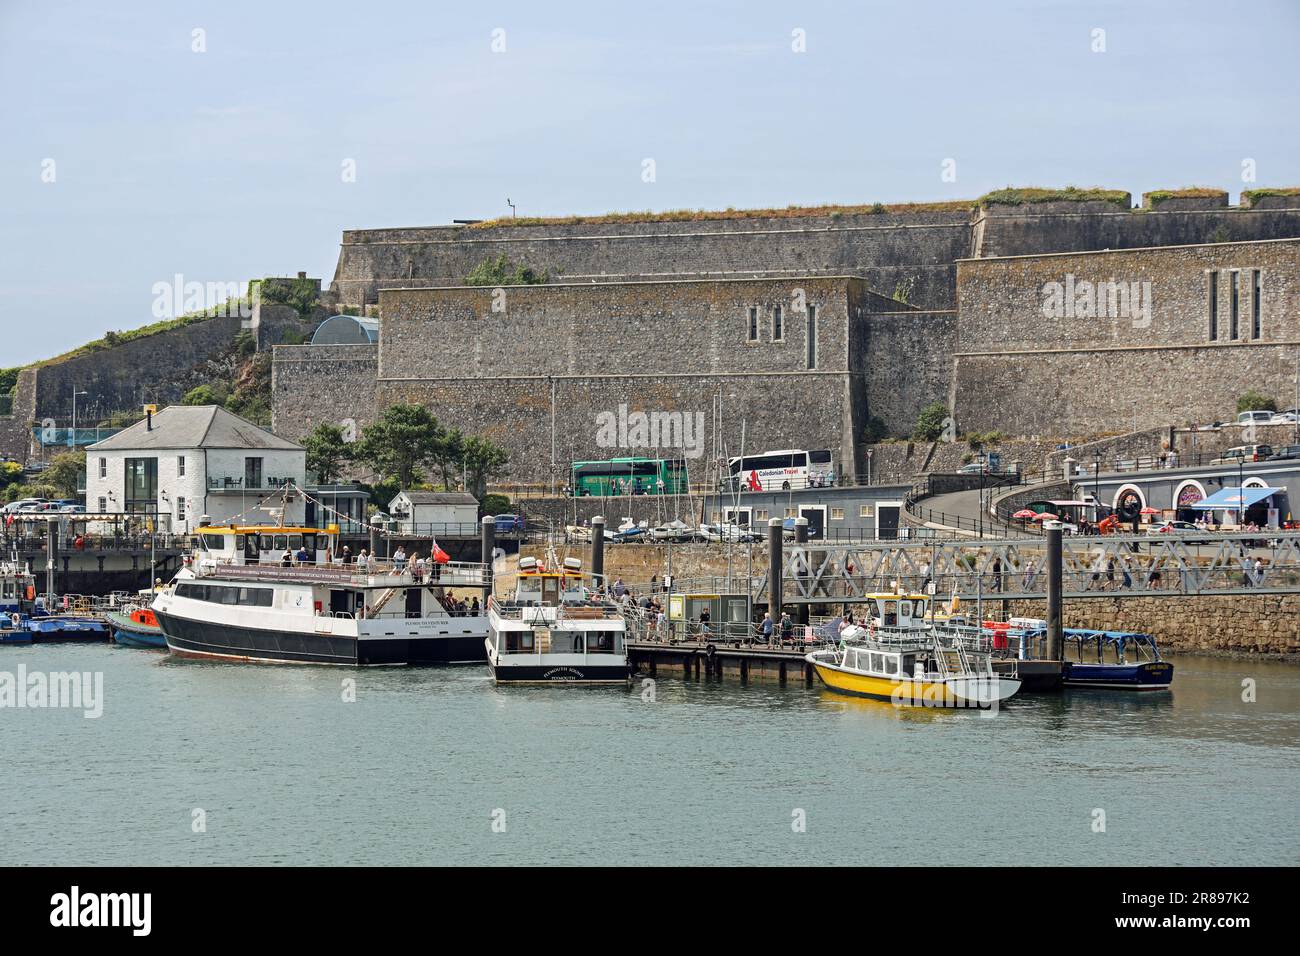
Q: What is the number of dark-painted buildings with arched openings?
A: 1